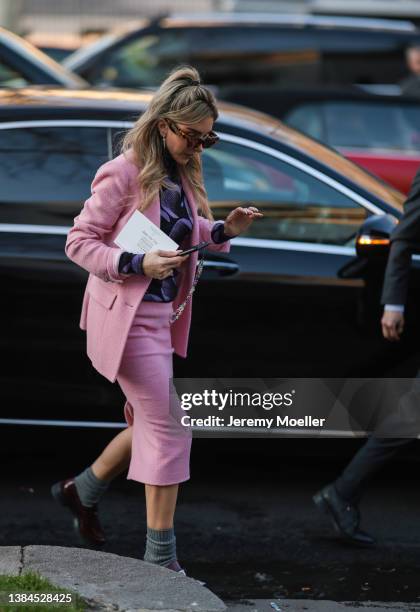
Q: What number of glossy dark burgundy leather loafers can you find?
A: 2